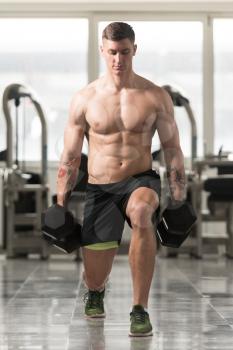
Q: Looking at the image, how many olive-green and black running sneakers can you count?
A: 2